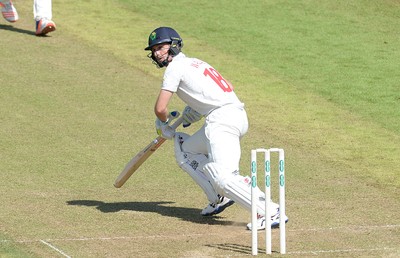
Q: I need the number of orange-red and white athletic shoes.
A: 2